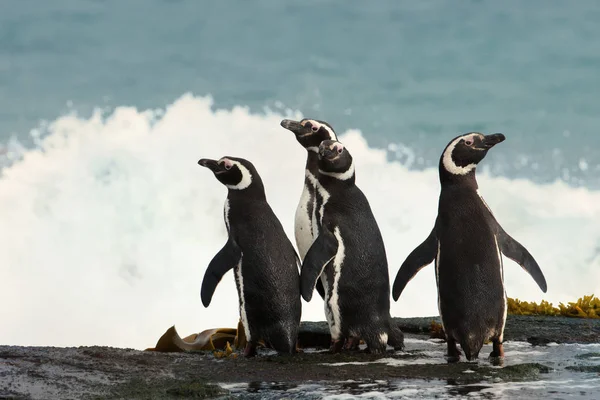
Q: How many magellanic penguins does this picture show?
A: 4